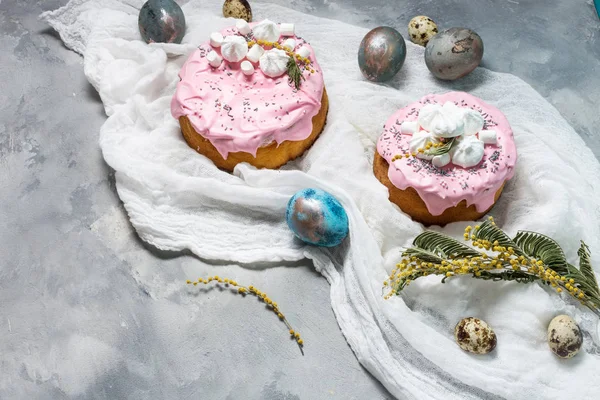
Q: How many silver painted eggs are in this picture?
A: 3